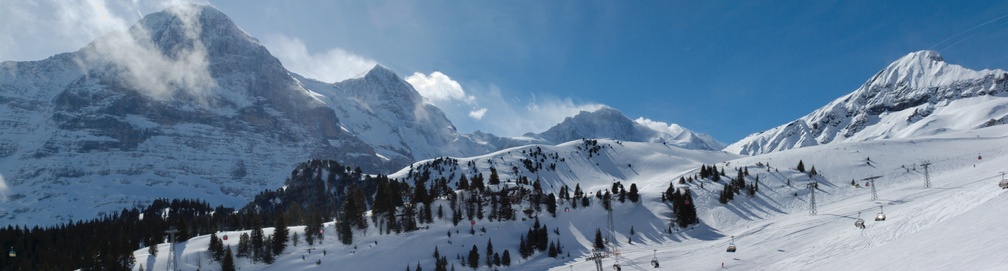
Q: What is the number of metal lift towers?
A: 6